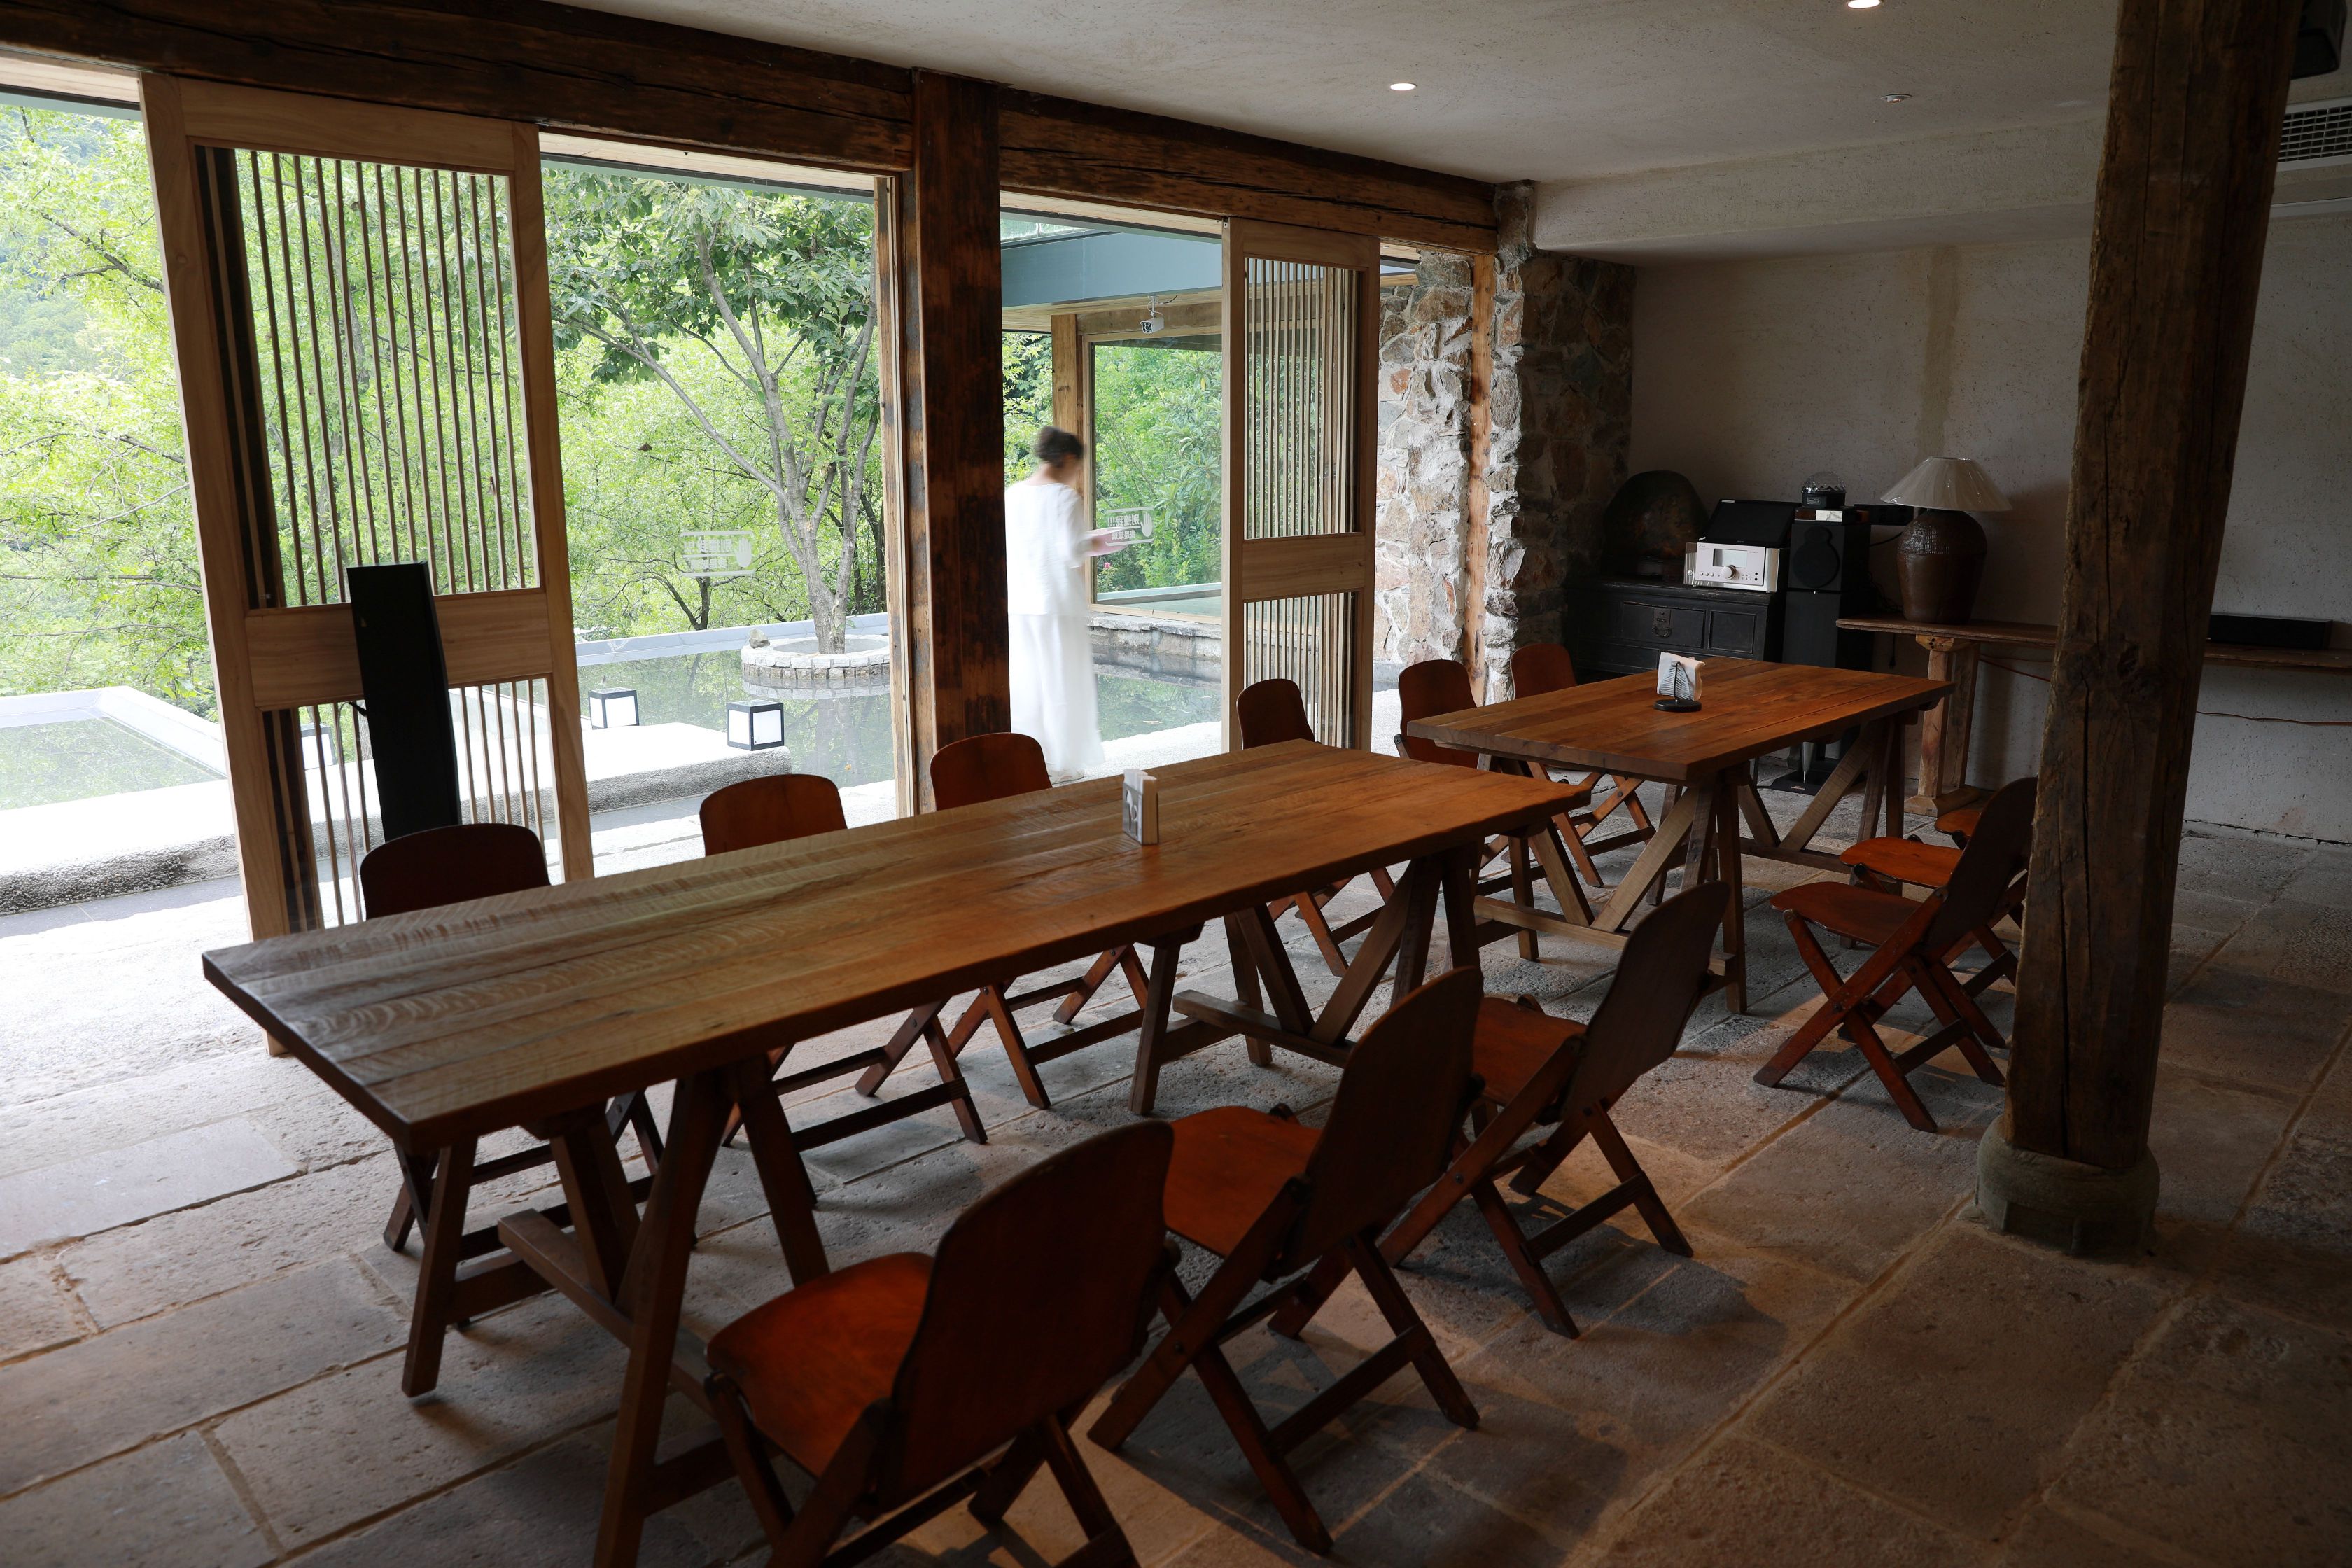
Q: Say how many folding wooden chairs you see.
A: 12